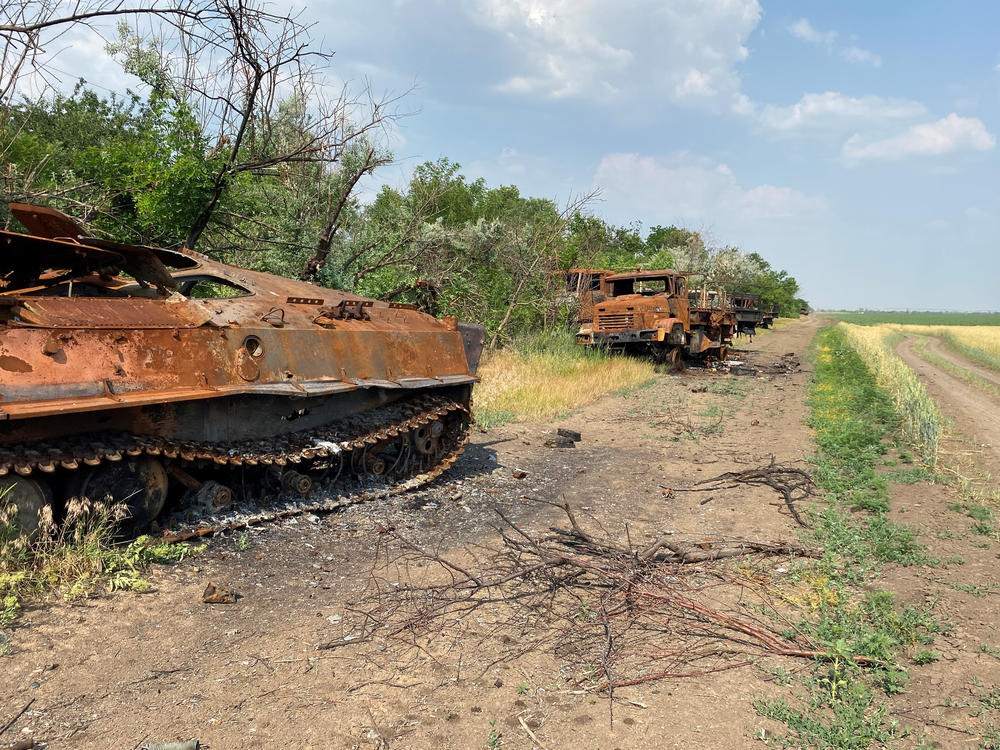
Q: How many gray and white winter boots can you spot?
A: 0